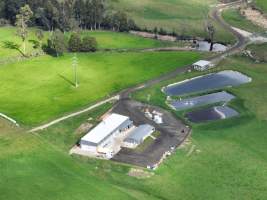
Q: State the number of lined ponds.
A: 3